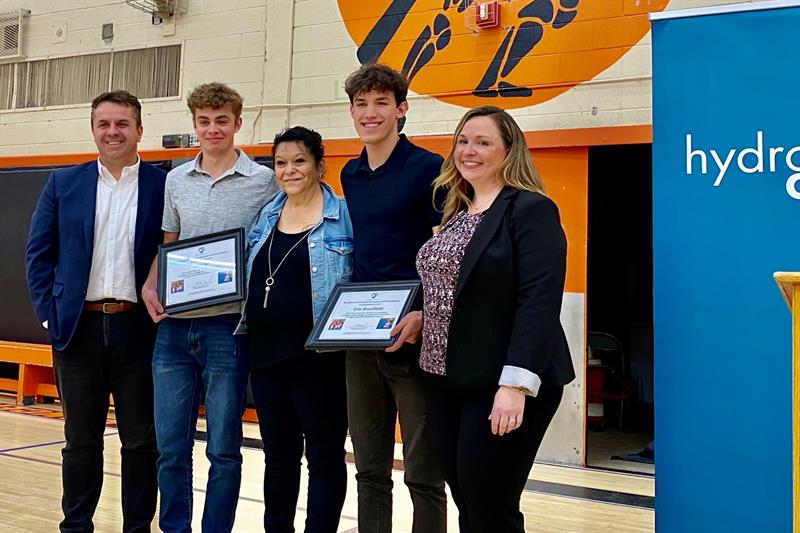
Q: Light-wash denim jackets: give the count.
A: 1